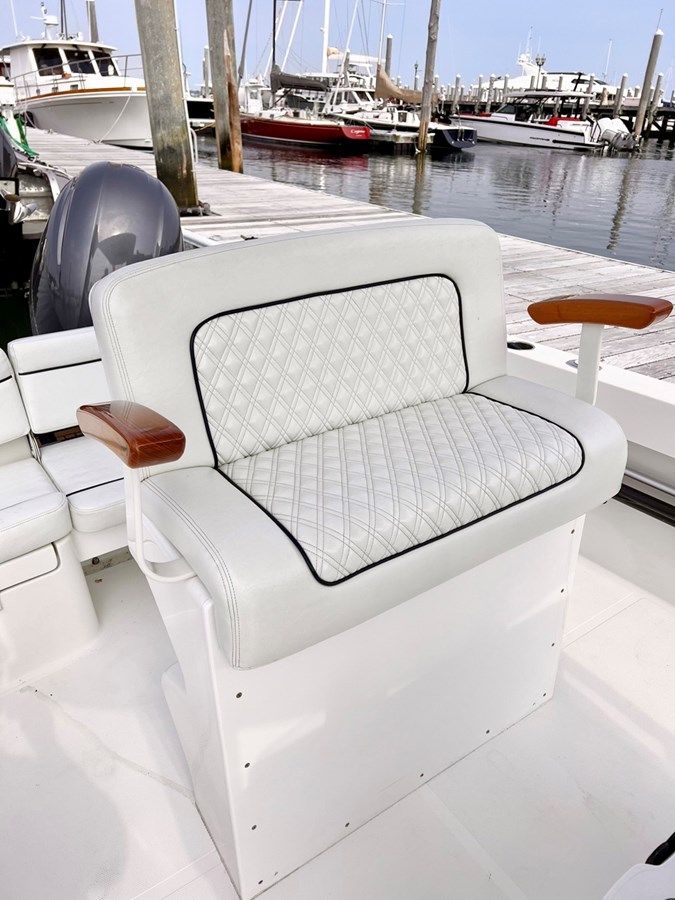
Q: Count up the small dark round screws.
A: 11